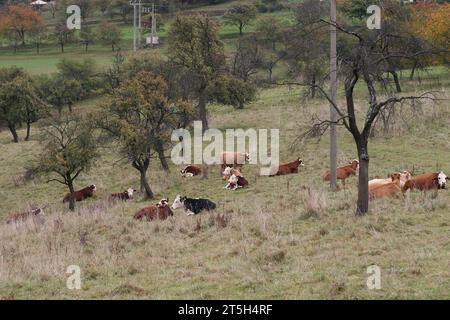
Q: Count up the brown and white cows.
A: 13